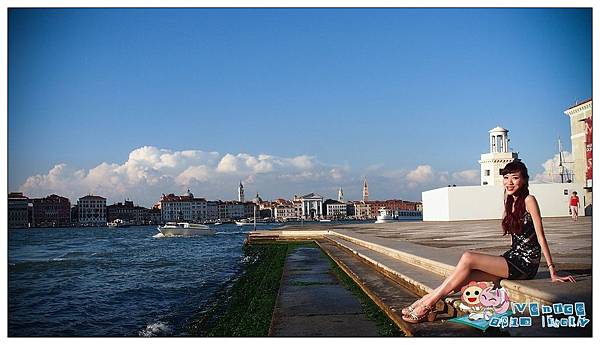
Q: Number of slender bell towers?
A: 3